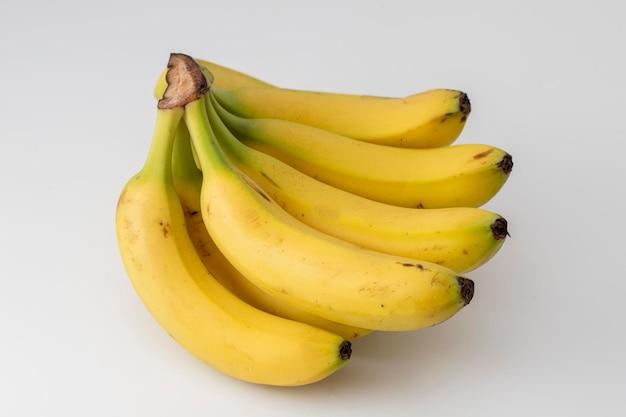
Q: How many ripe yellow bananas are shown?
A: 7